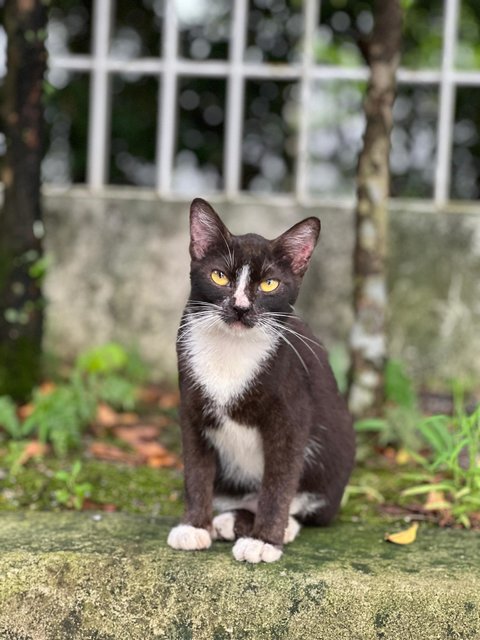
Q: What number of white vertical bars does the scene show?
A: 5